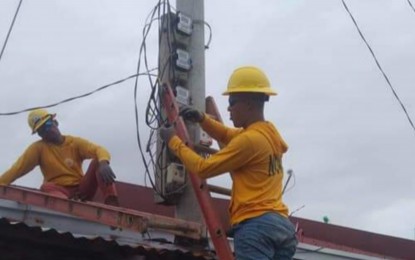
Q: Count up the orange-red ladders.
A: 1